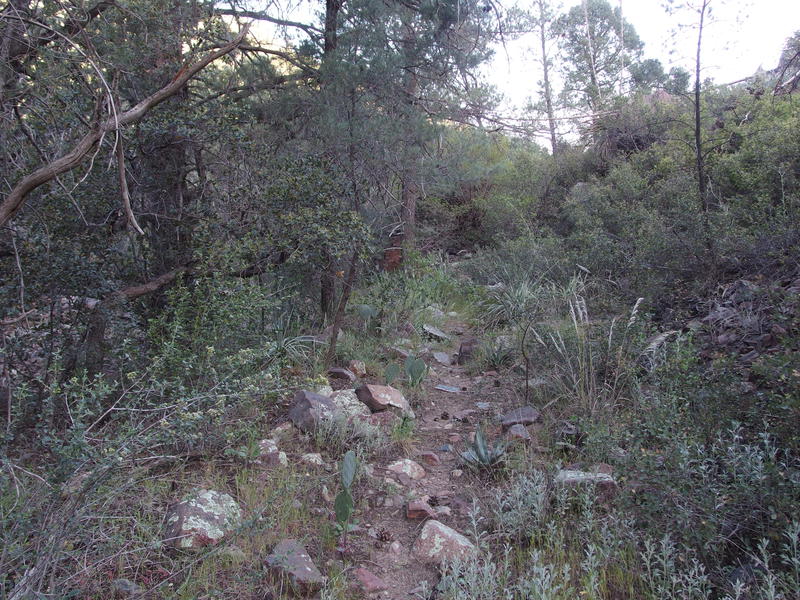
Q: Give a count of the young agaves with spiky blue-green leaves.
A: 1